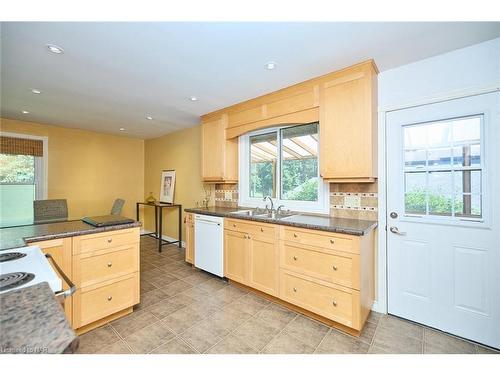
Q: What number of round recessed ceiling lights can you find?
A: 7